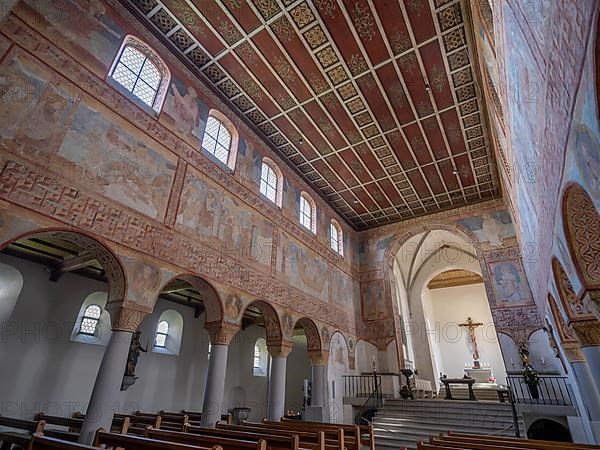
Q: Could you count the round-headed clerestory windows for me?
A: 5